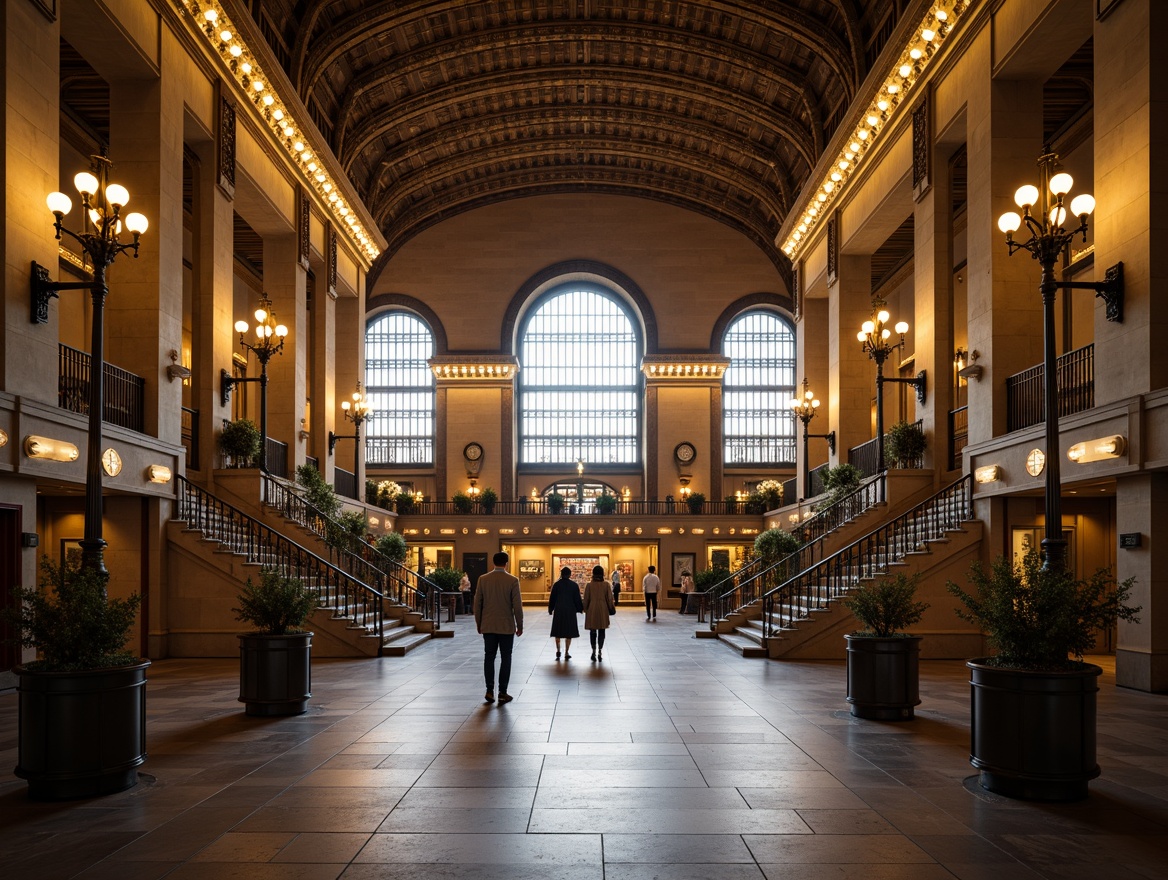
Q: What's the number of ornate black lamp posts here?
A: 6